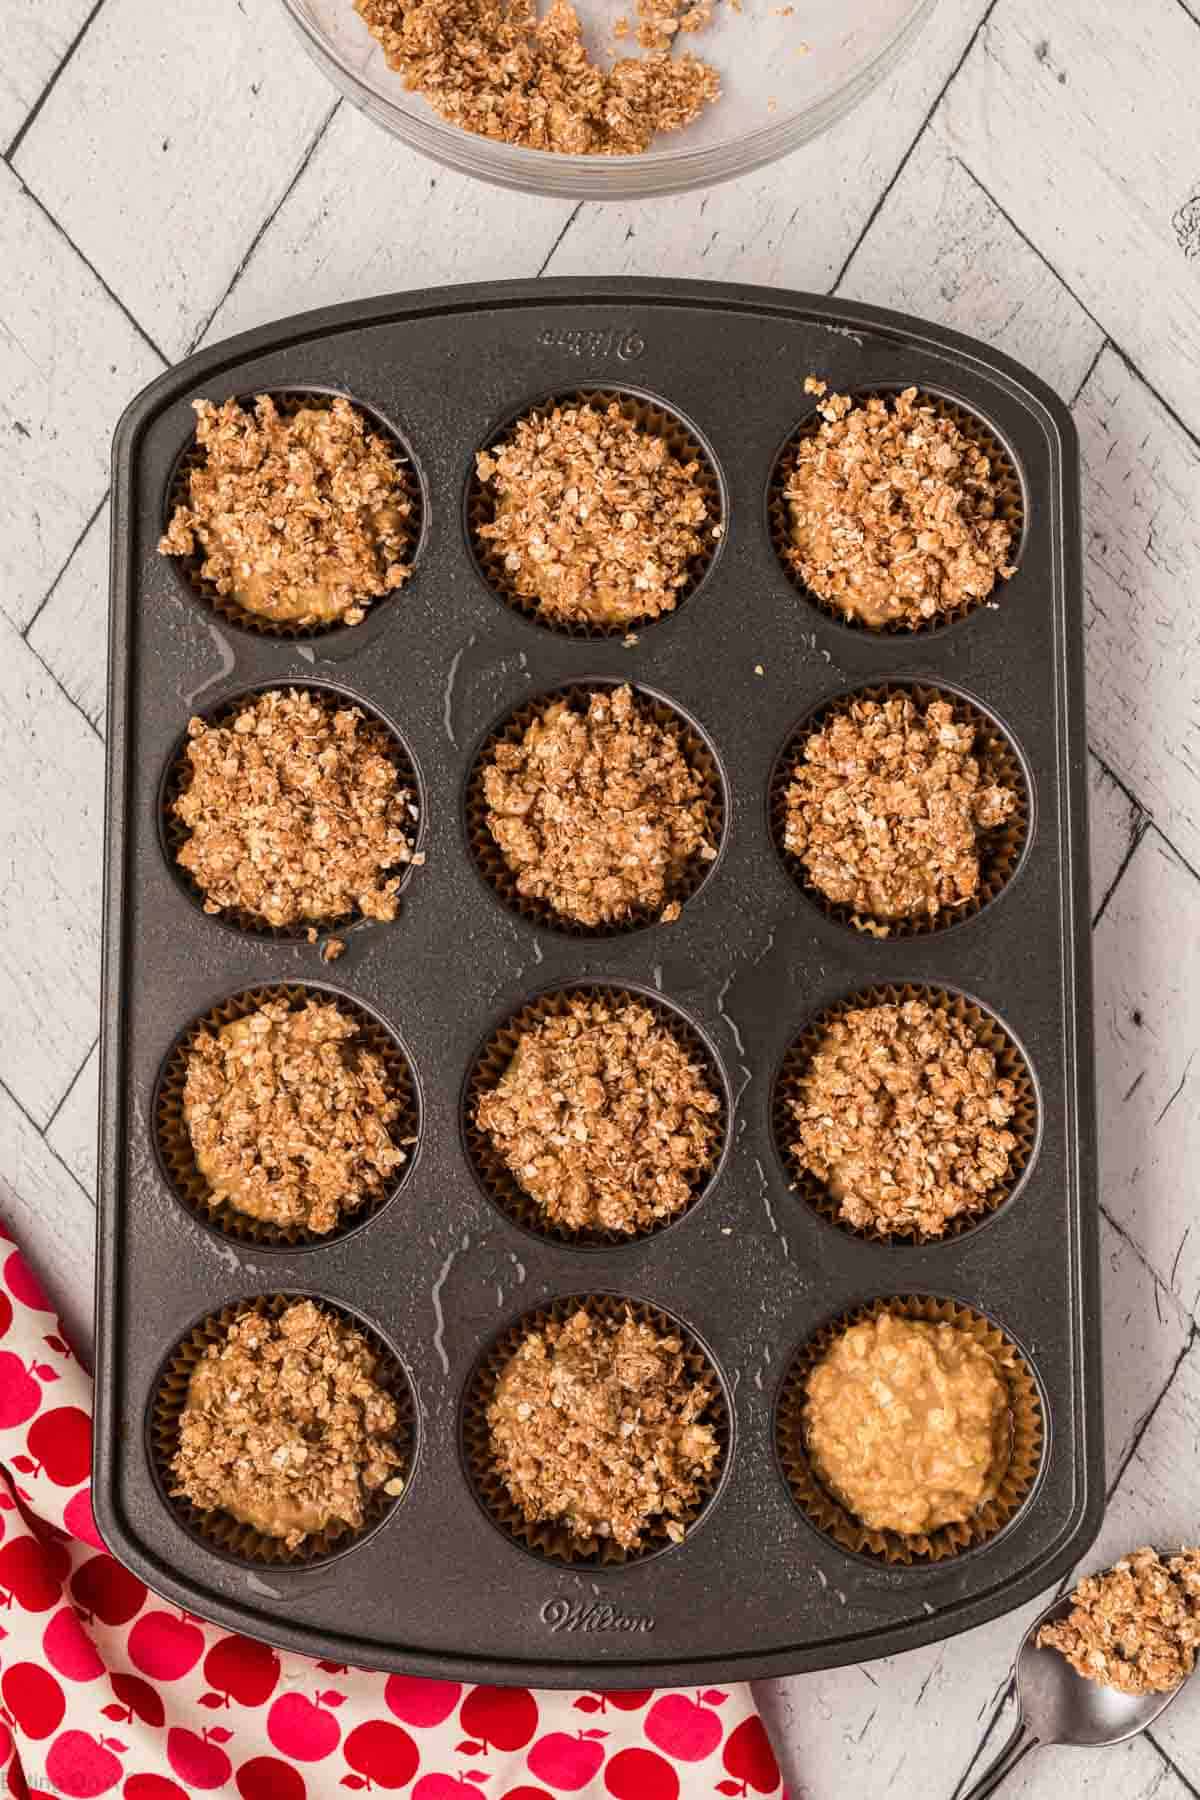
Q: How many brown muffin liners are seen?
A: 12